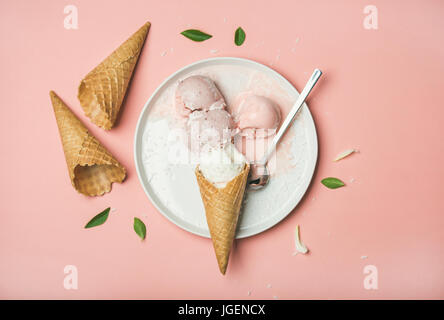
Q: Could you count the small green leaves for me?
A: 5